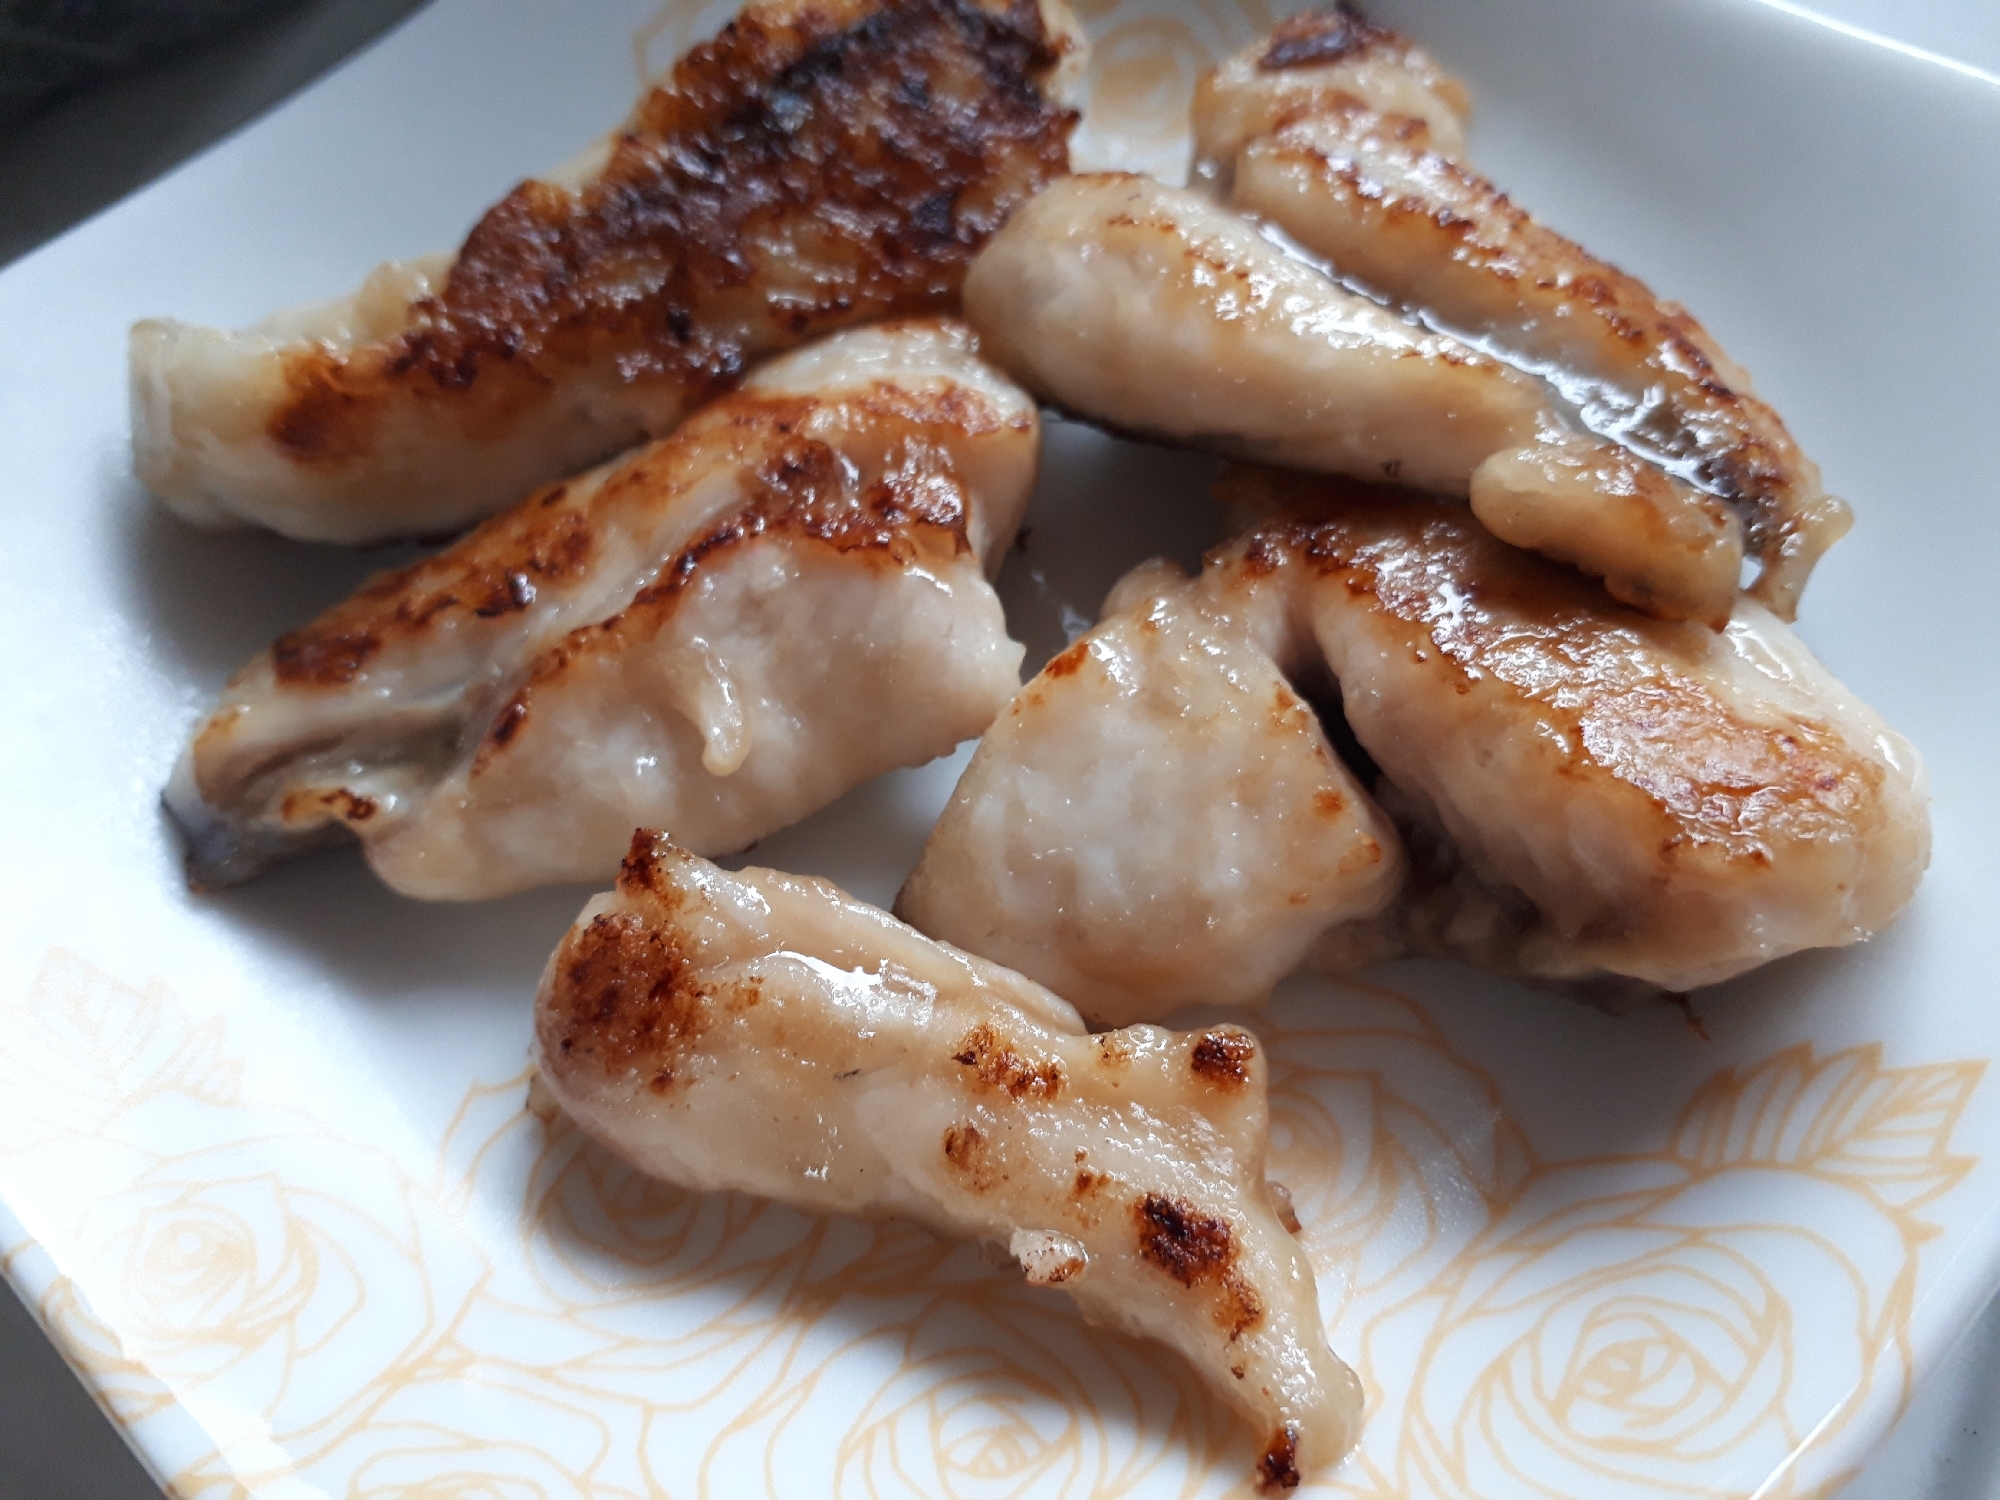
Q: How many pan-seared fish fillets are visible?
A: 5